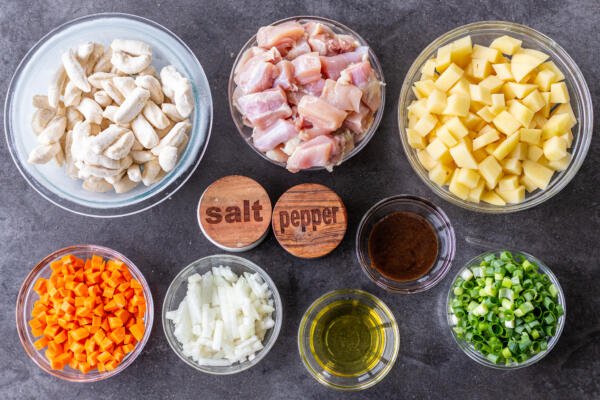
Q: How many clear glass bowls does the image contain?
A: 8